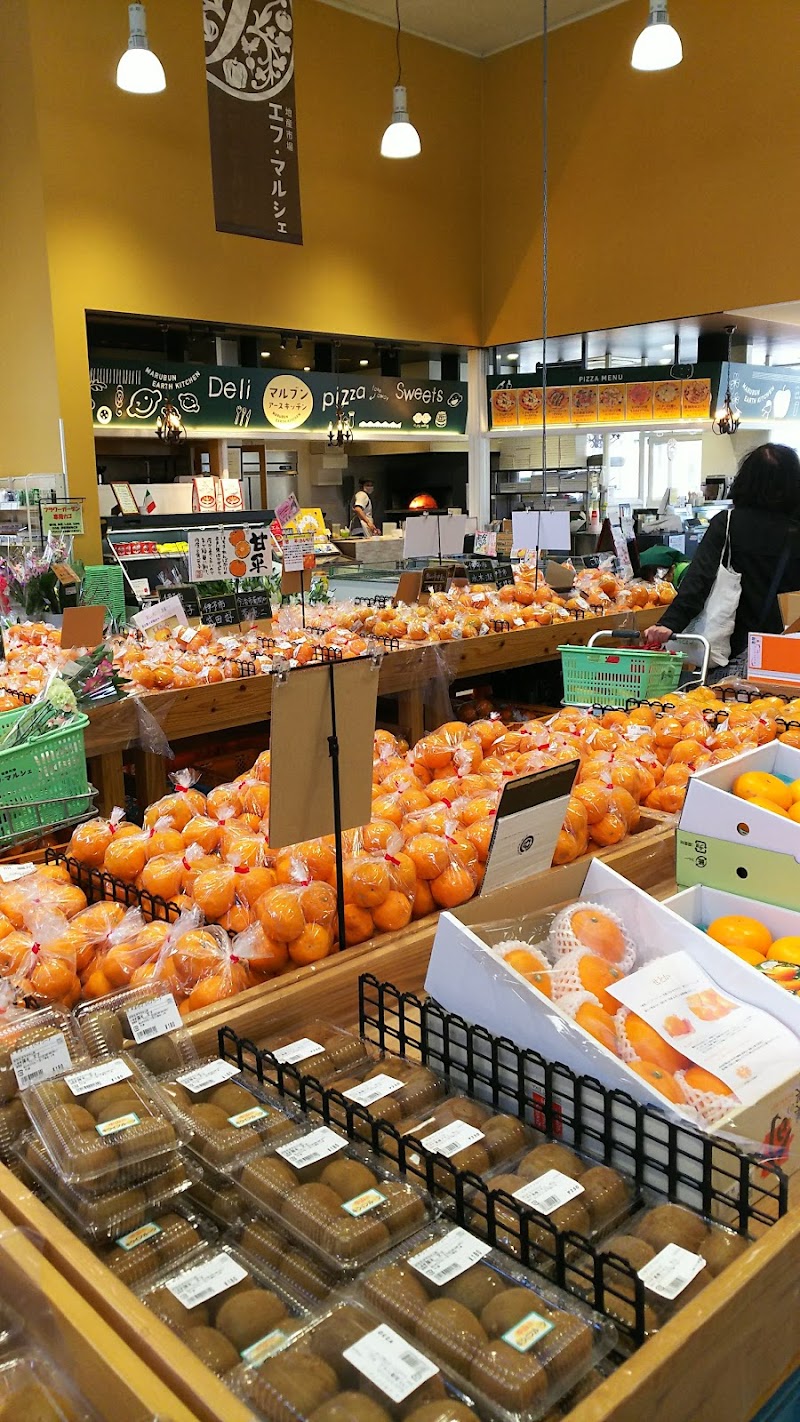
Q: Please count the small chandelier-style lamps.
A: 3